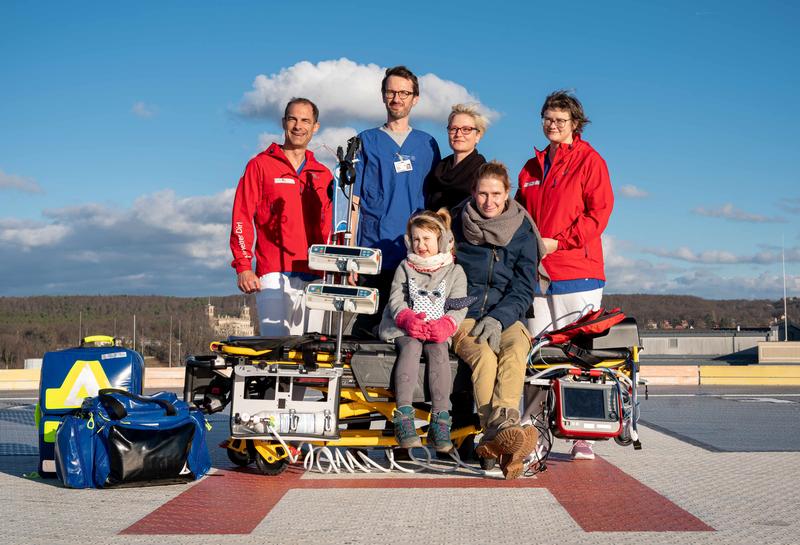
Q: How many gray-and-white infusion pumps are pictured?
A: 2